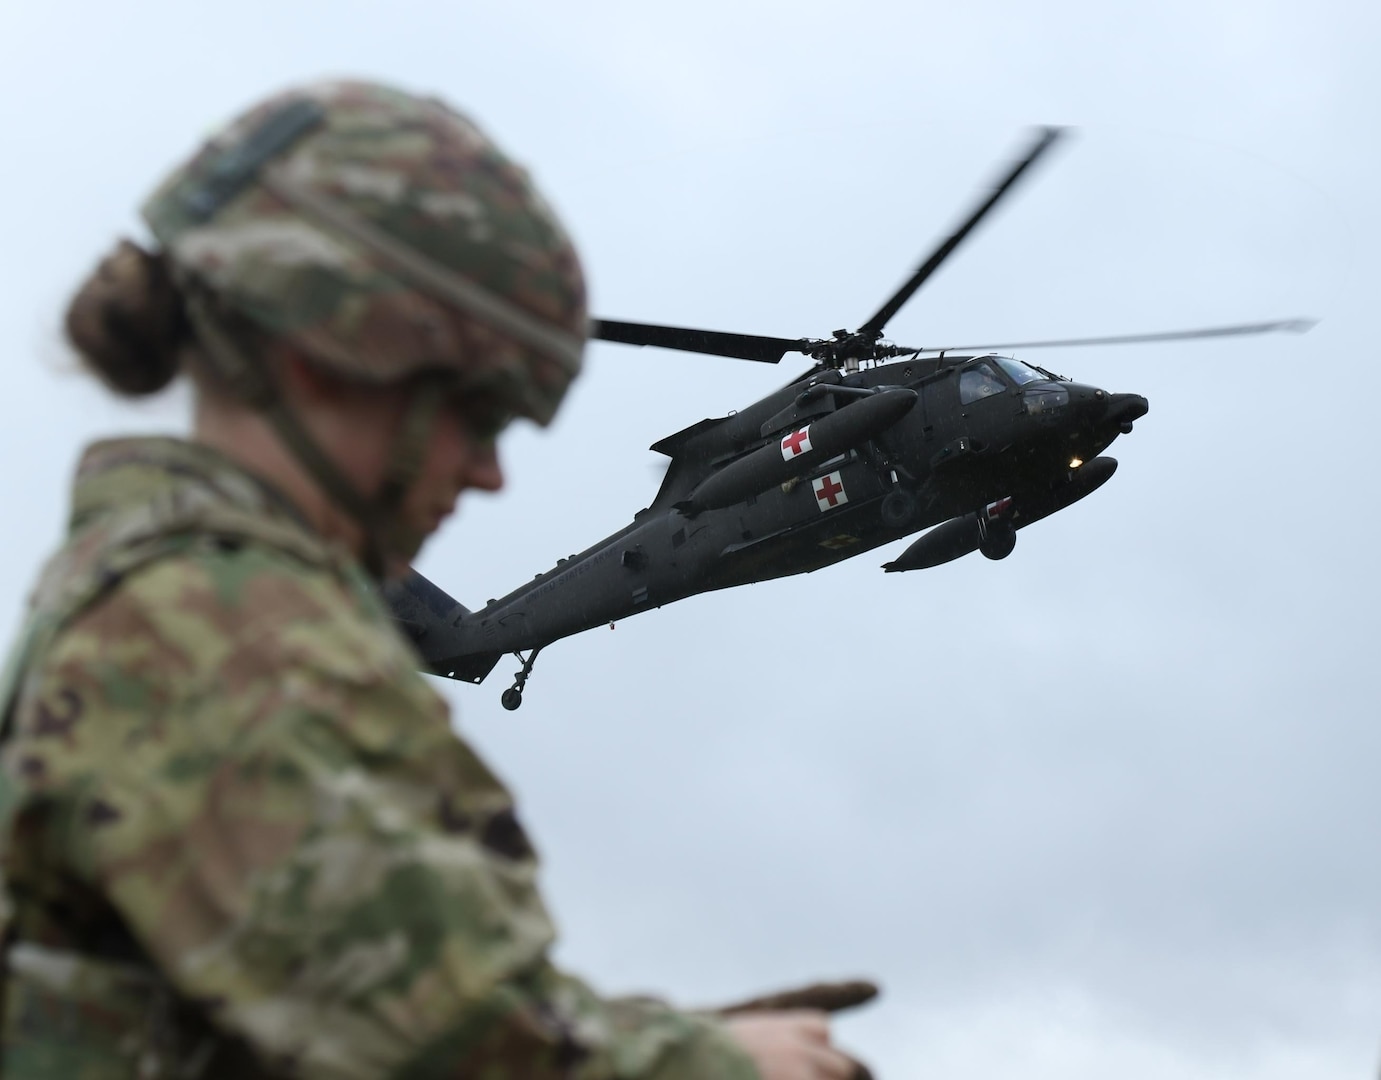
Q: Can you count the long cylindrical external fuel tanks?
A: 2